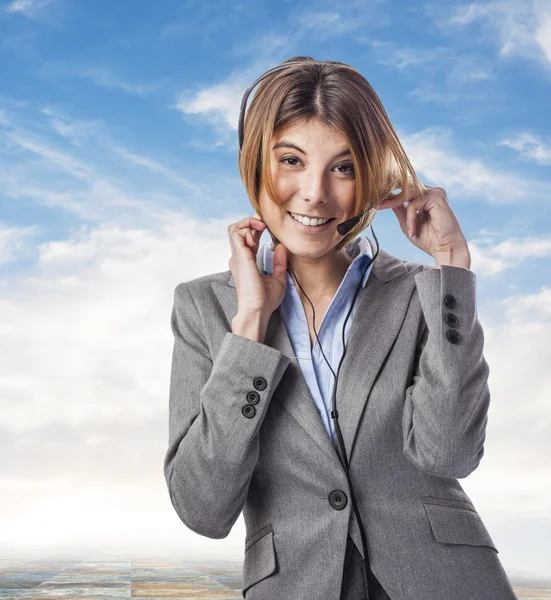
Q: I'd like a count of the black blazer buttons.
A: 7